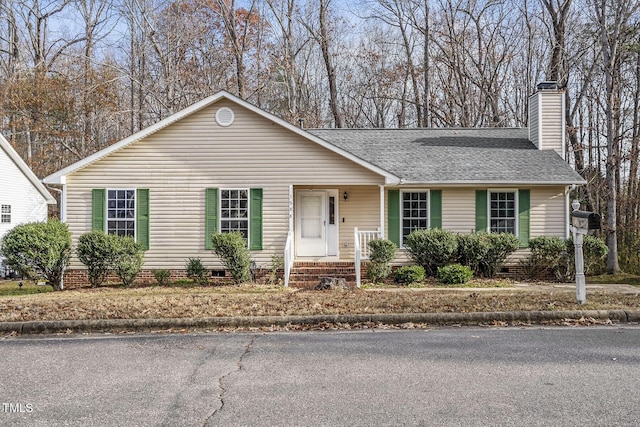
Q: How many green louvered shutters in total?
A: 8